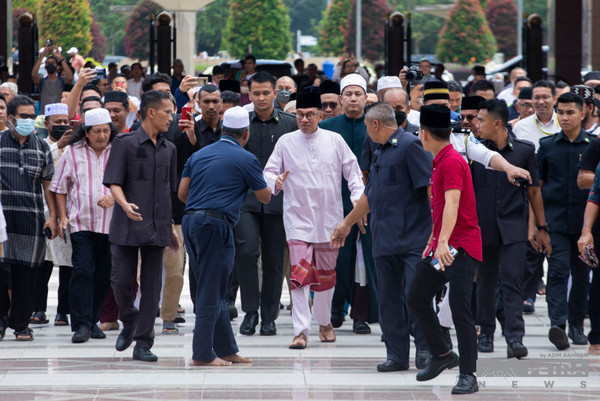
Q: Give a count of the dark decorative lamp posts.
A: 4